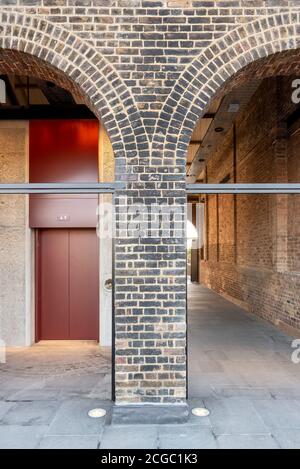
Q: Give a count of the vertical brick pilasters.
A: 1